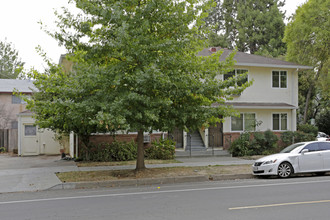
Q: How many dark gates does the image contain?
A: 2